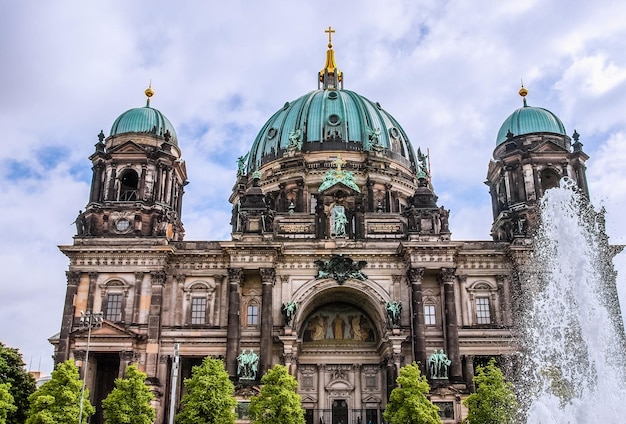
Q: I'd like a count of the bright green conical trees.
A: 6